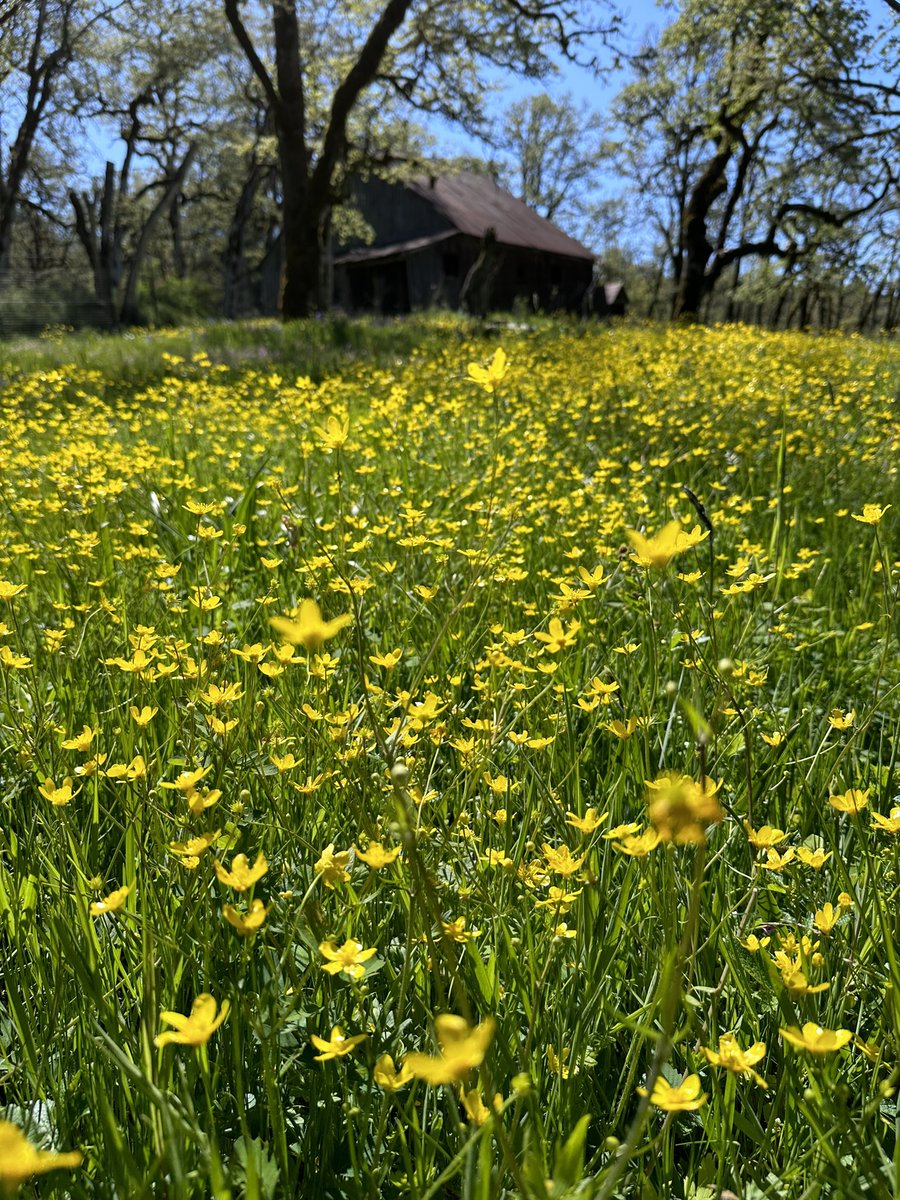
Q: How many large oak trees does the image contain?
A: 2